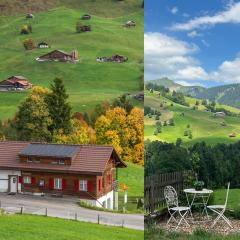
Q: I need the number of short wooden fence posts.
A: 5